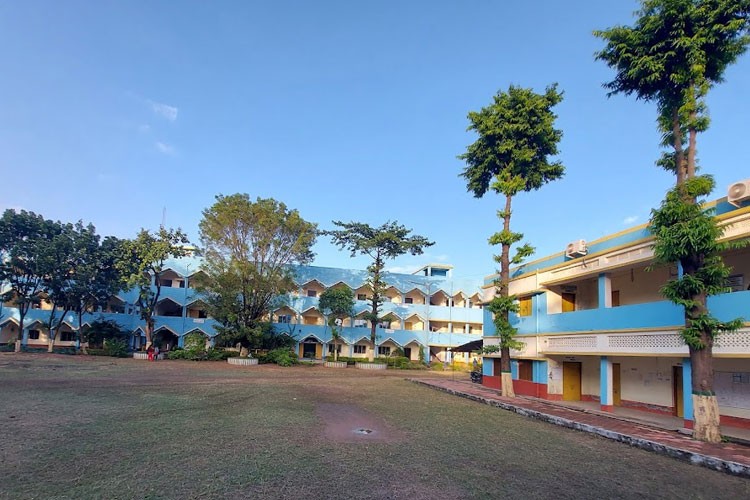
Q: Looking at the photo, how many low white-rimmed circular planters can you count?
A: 4